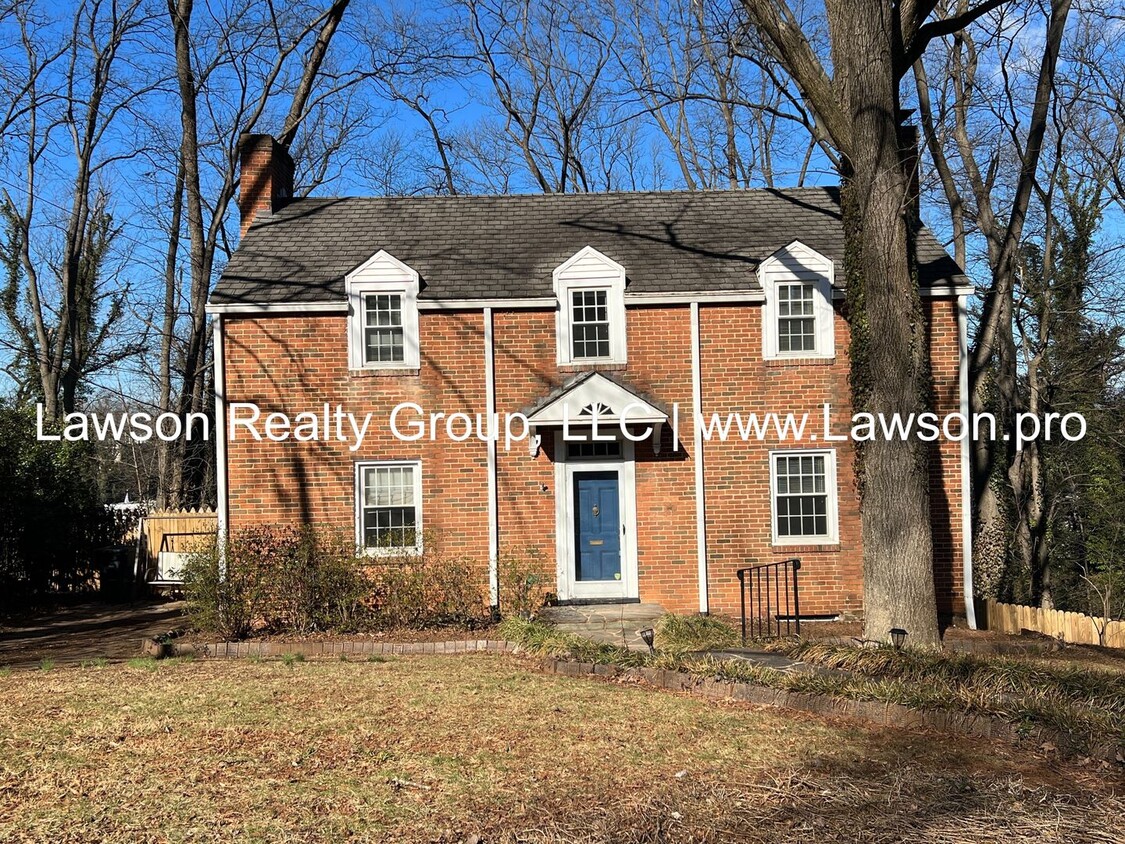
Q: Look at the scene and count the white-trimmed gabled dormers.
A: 3